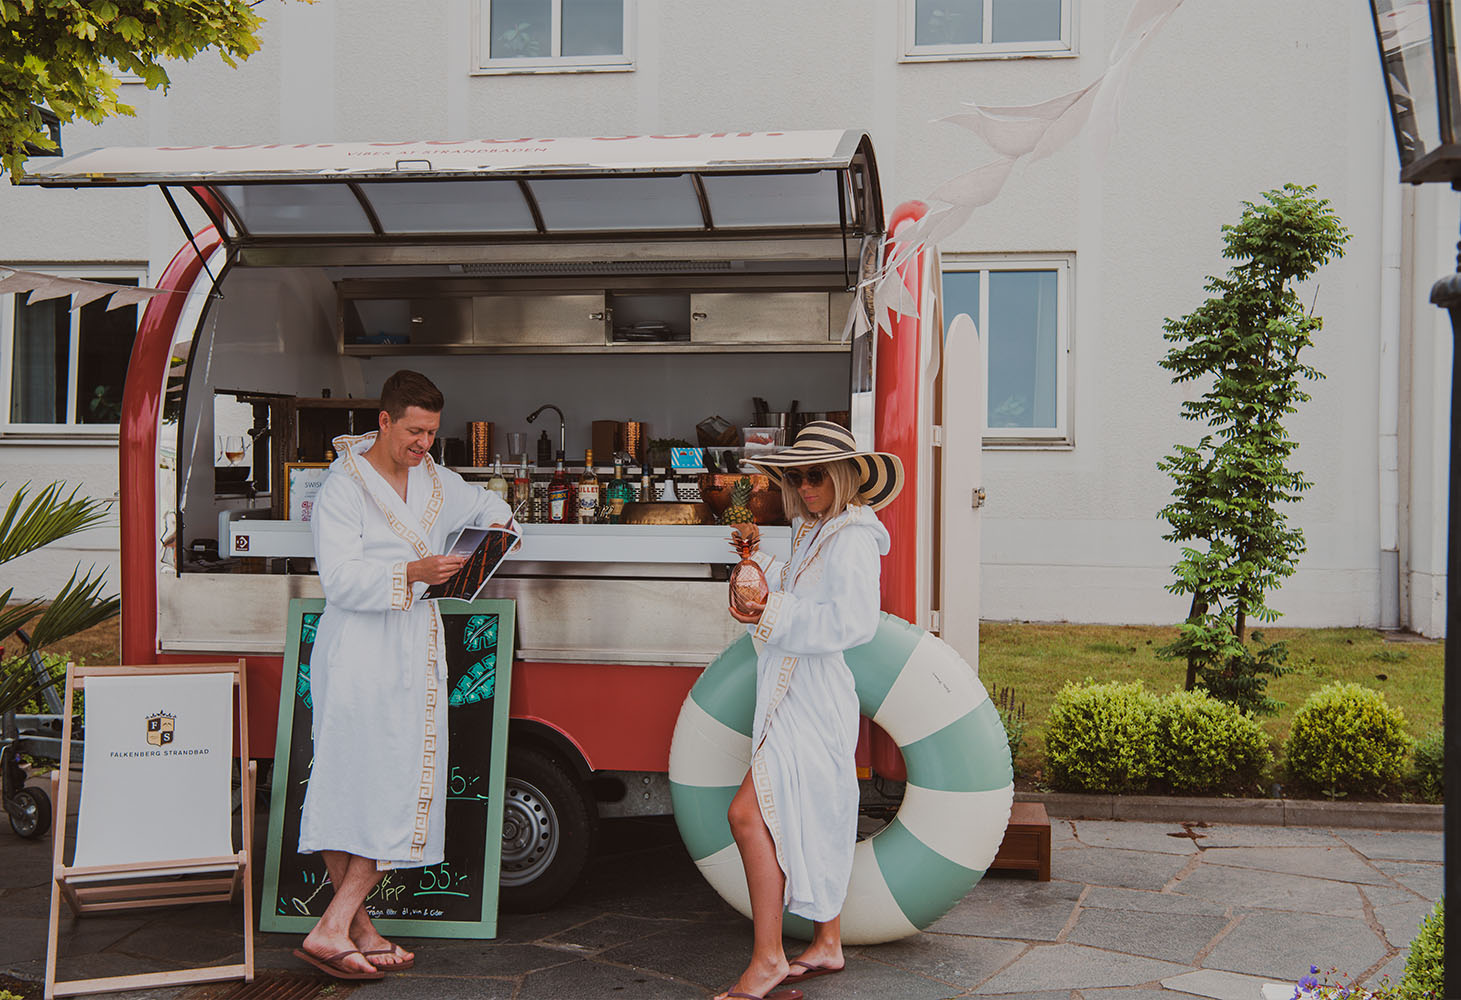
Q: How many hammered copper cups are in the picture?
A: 2